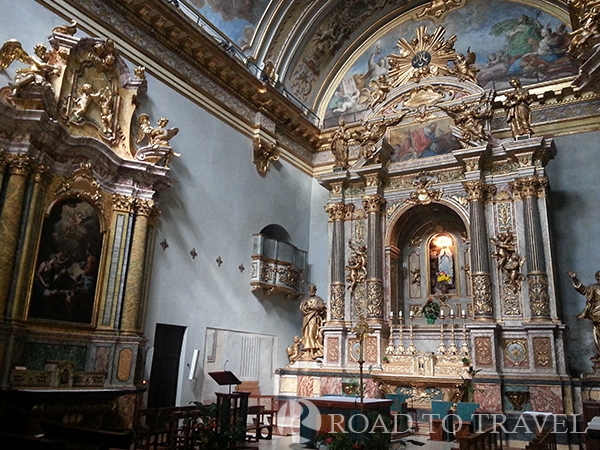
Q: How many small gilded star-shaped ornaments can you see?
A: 4